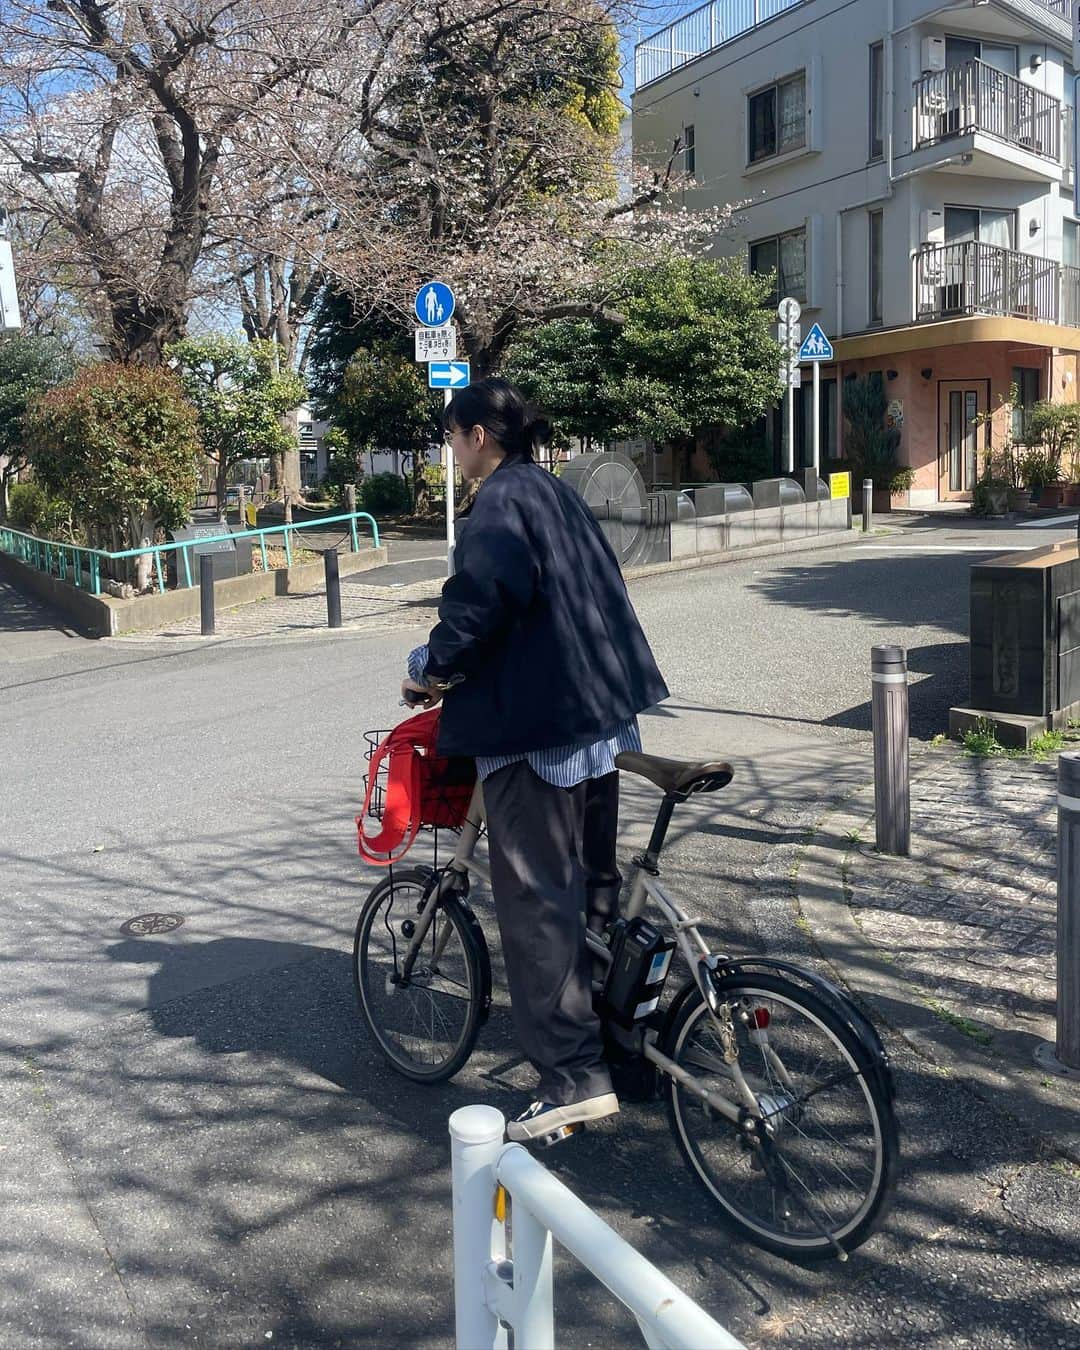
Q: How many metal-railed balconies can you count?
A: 2